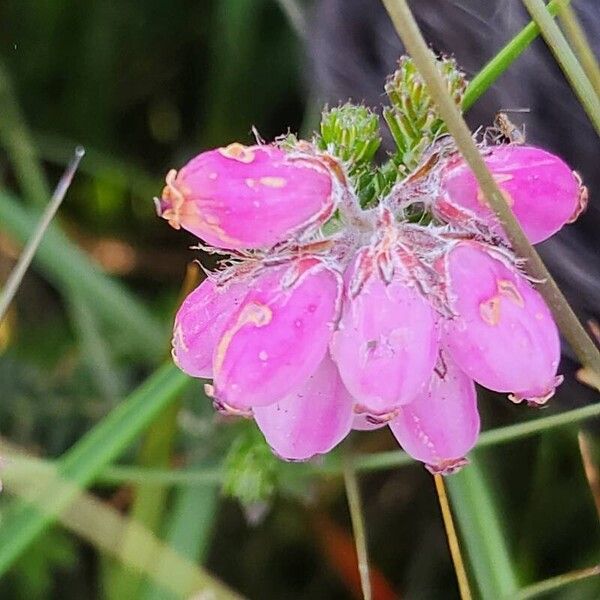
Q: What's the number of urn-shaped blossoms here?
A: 8